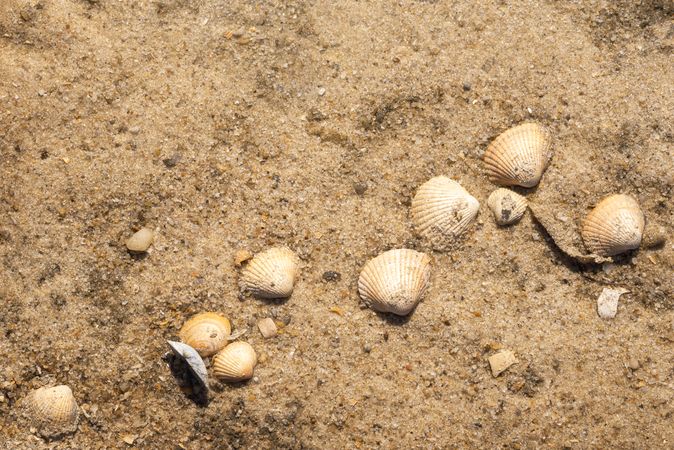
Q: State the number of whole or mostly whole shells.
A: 10